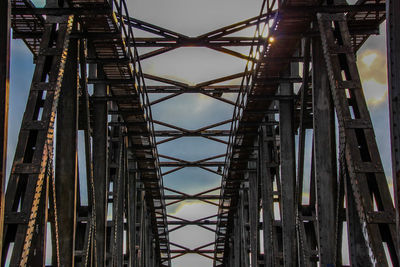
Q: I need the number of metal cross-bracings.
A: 7